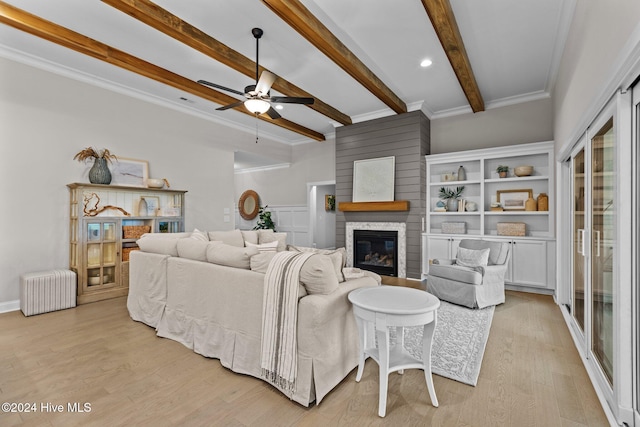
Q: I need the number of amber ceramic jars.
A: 2